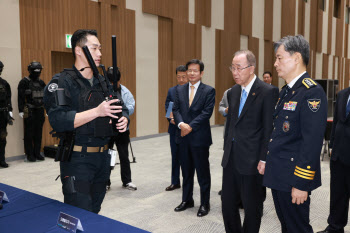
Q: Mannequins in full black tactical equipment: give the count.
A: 2